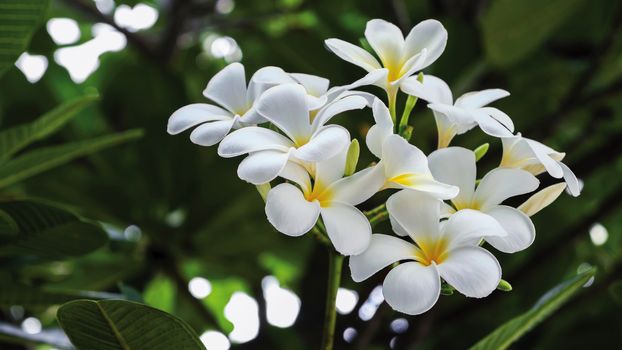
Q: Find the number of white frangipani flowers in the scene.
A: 10